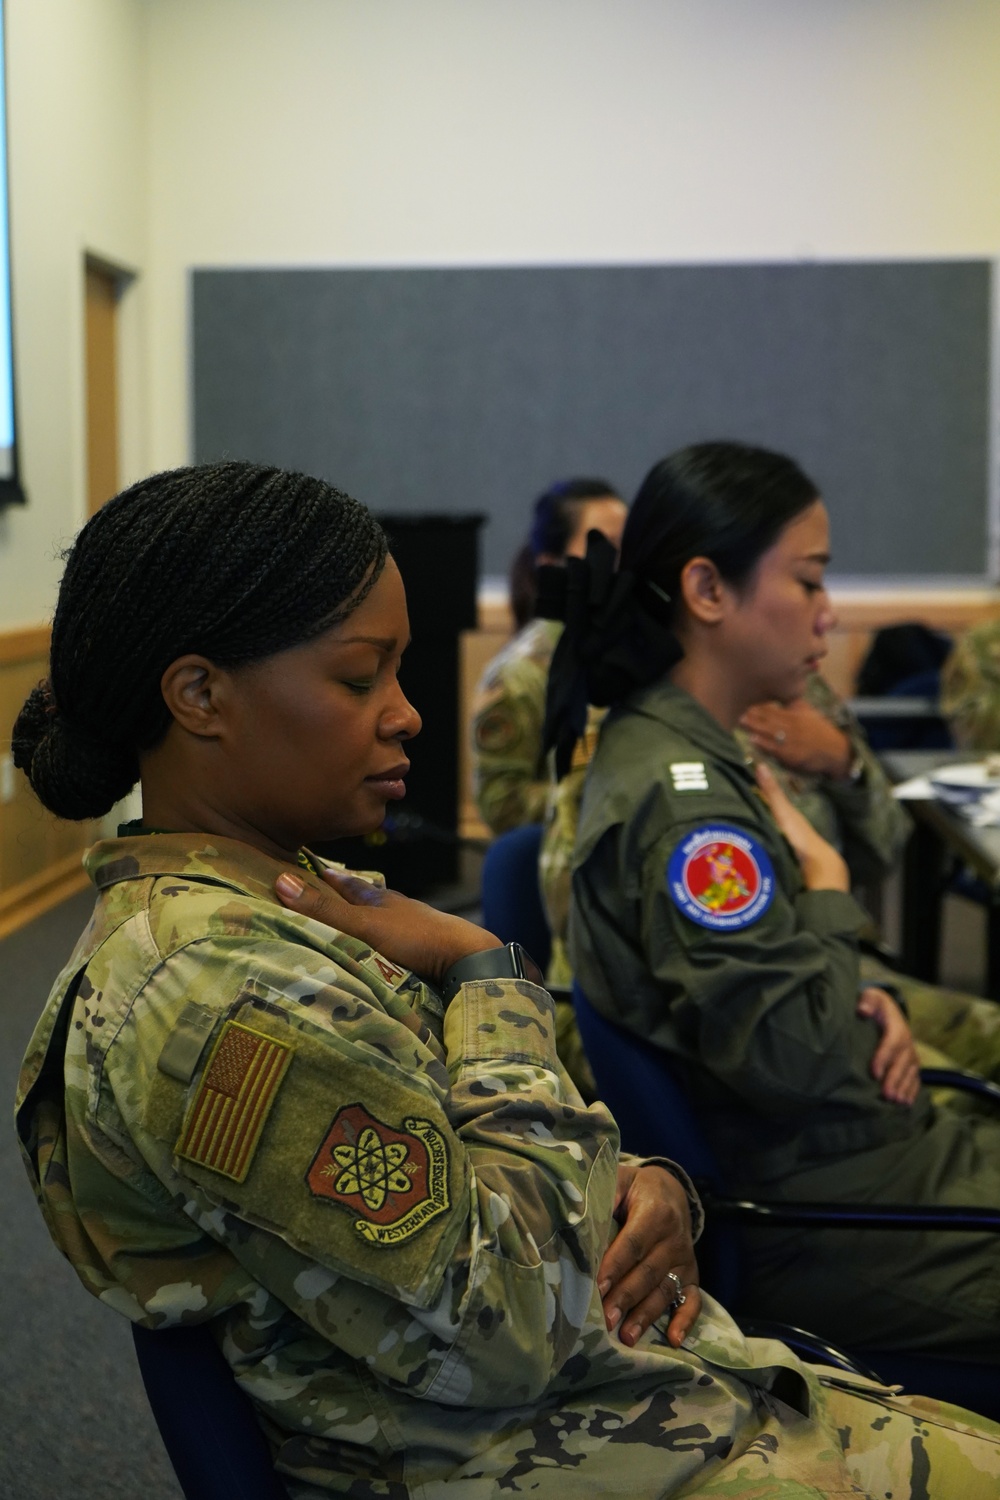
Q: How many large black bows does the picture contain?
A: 1